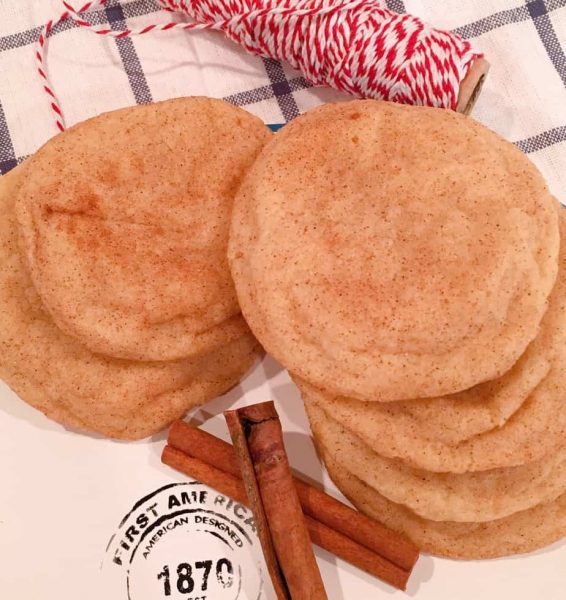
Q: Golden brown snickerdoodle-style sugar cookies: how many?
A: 6